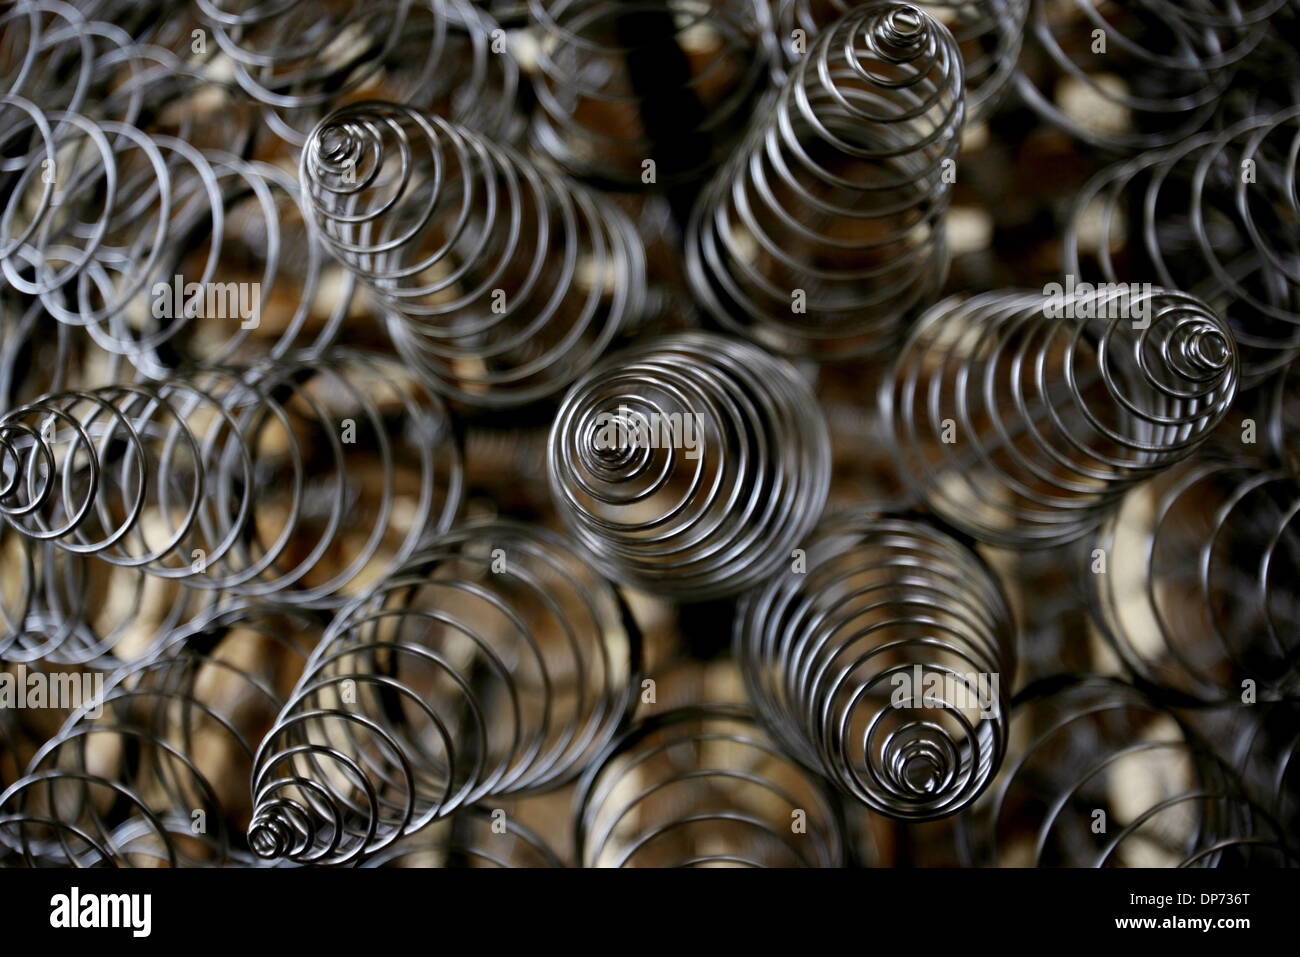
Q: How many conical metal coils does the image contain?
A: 7